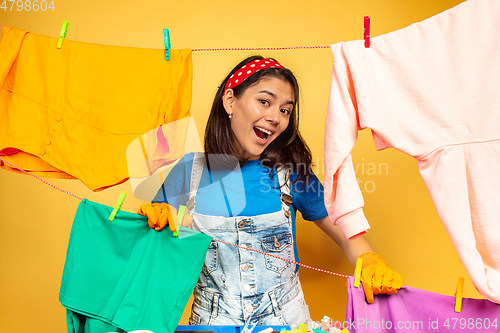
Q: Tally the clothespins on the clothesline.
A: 7